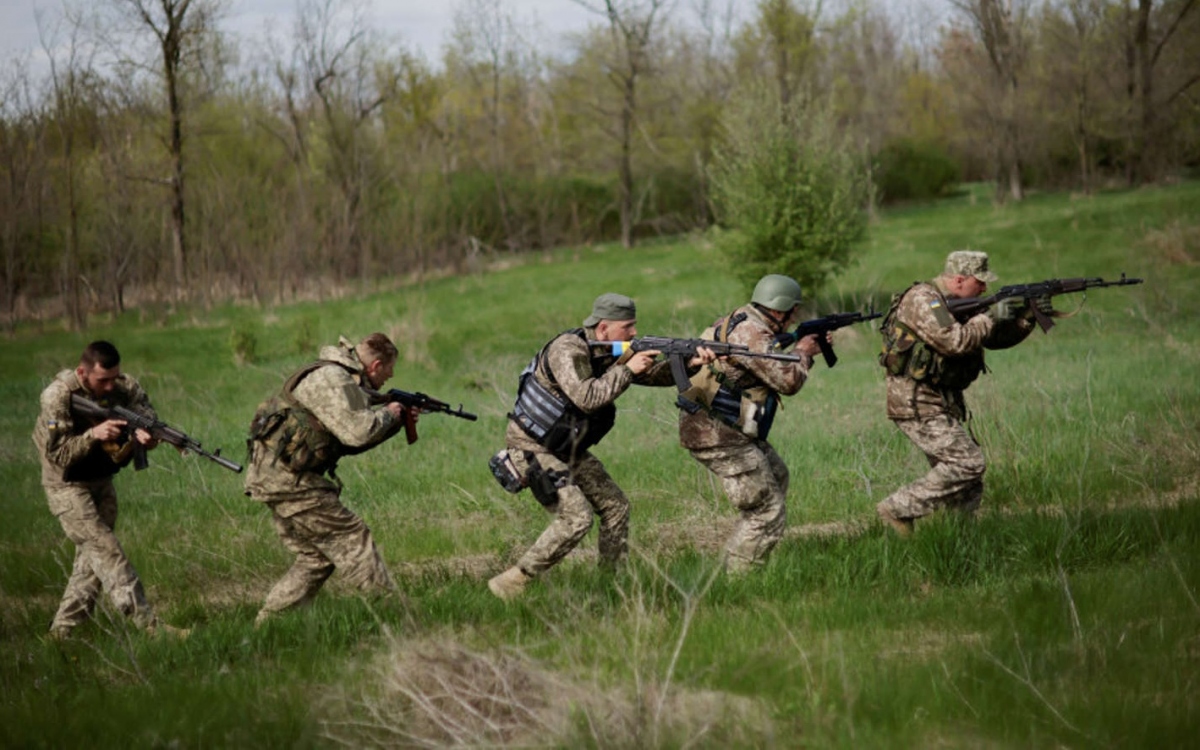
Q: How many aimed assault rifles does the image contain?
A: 5